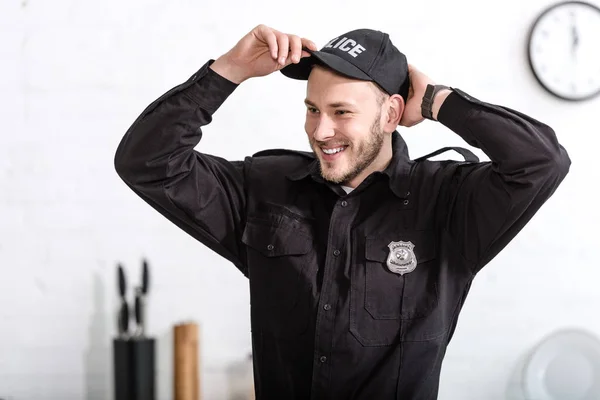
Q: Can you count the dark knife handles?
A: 4